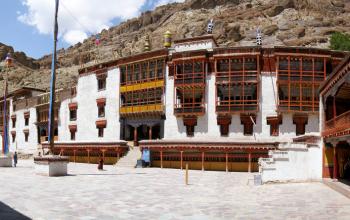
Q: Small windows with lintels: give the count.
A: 14